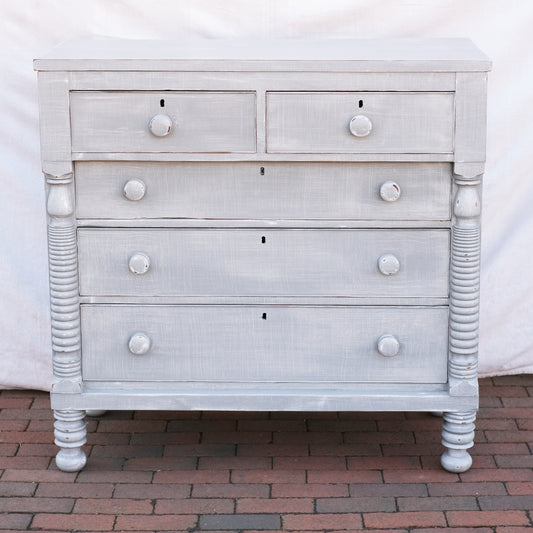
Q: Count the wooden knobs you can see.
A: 8